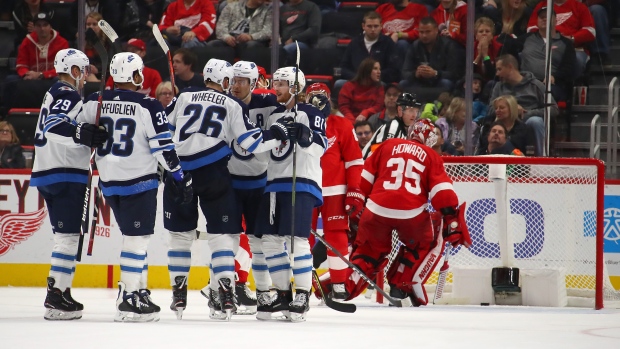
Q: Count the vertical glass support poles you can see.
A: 4